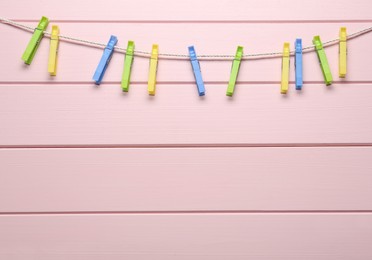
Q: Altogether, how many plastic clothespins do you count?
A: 11